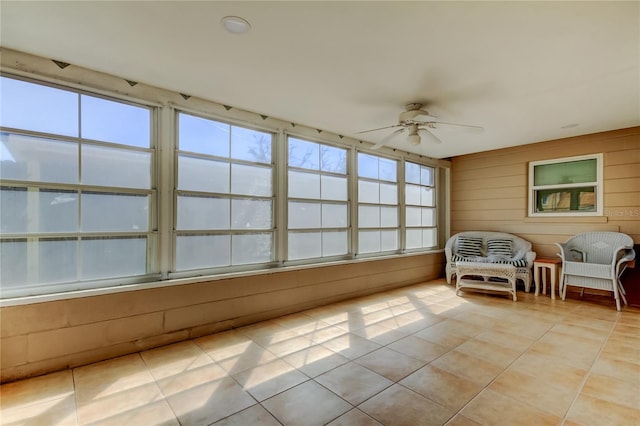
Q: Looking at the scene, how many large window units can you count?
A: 5